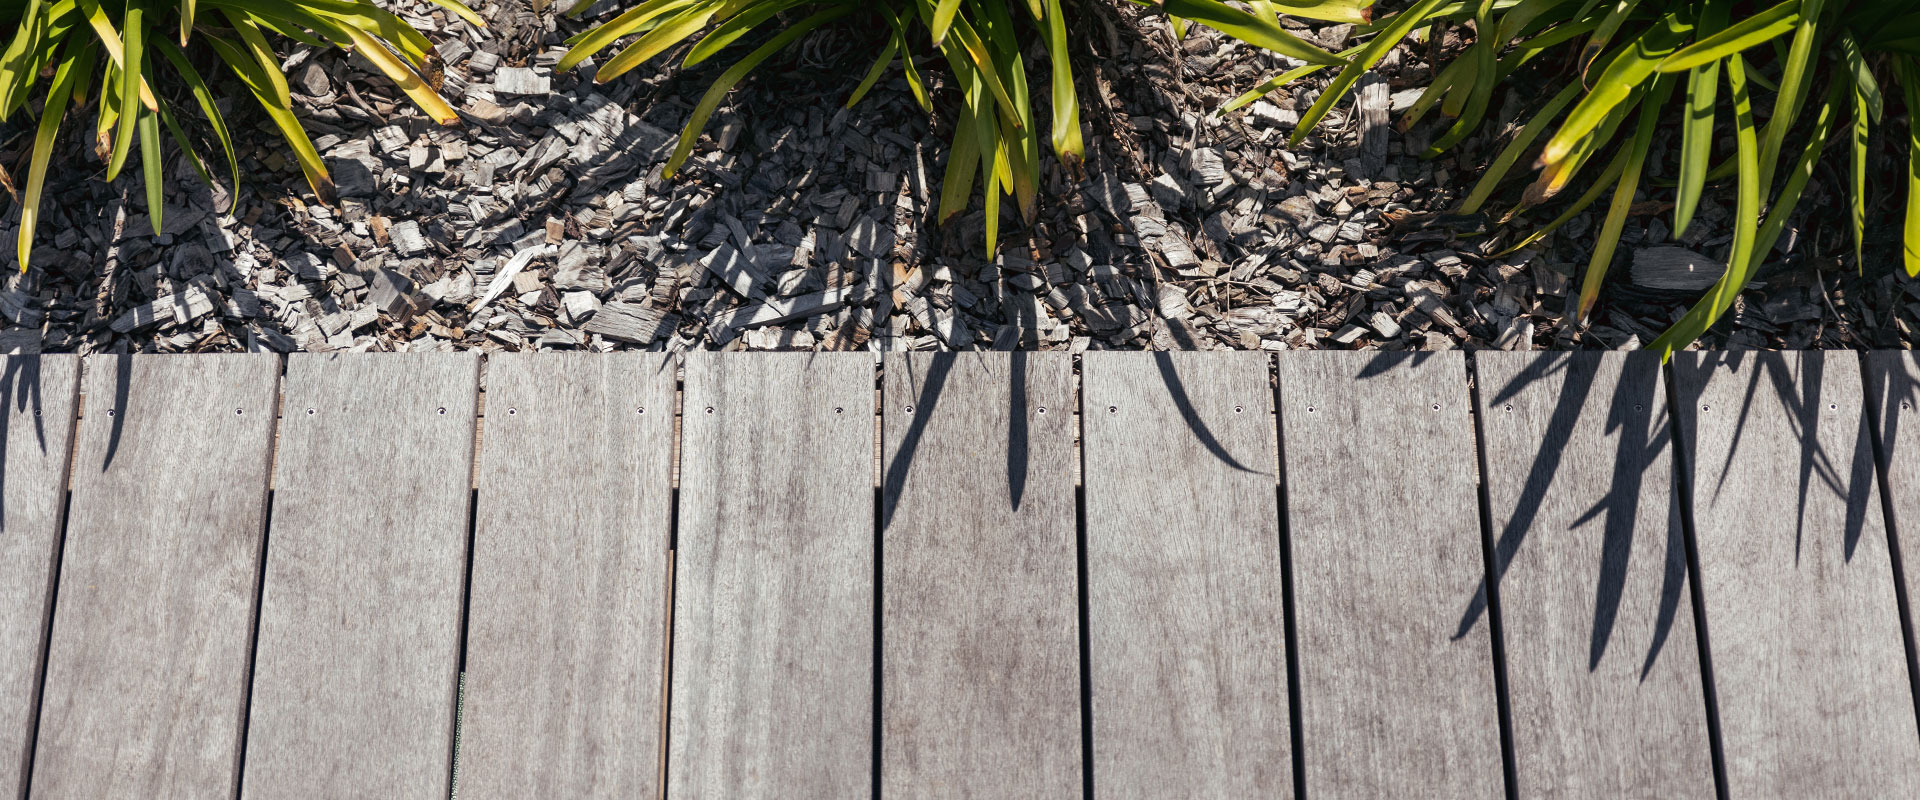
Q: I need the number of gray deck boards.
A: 11